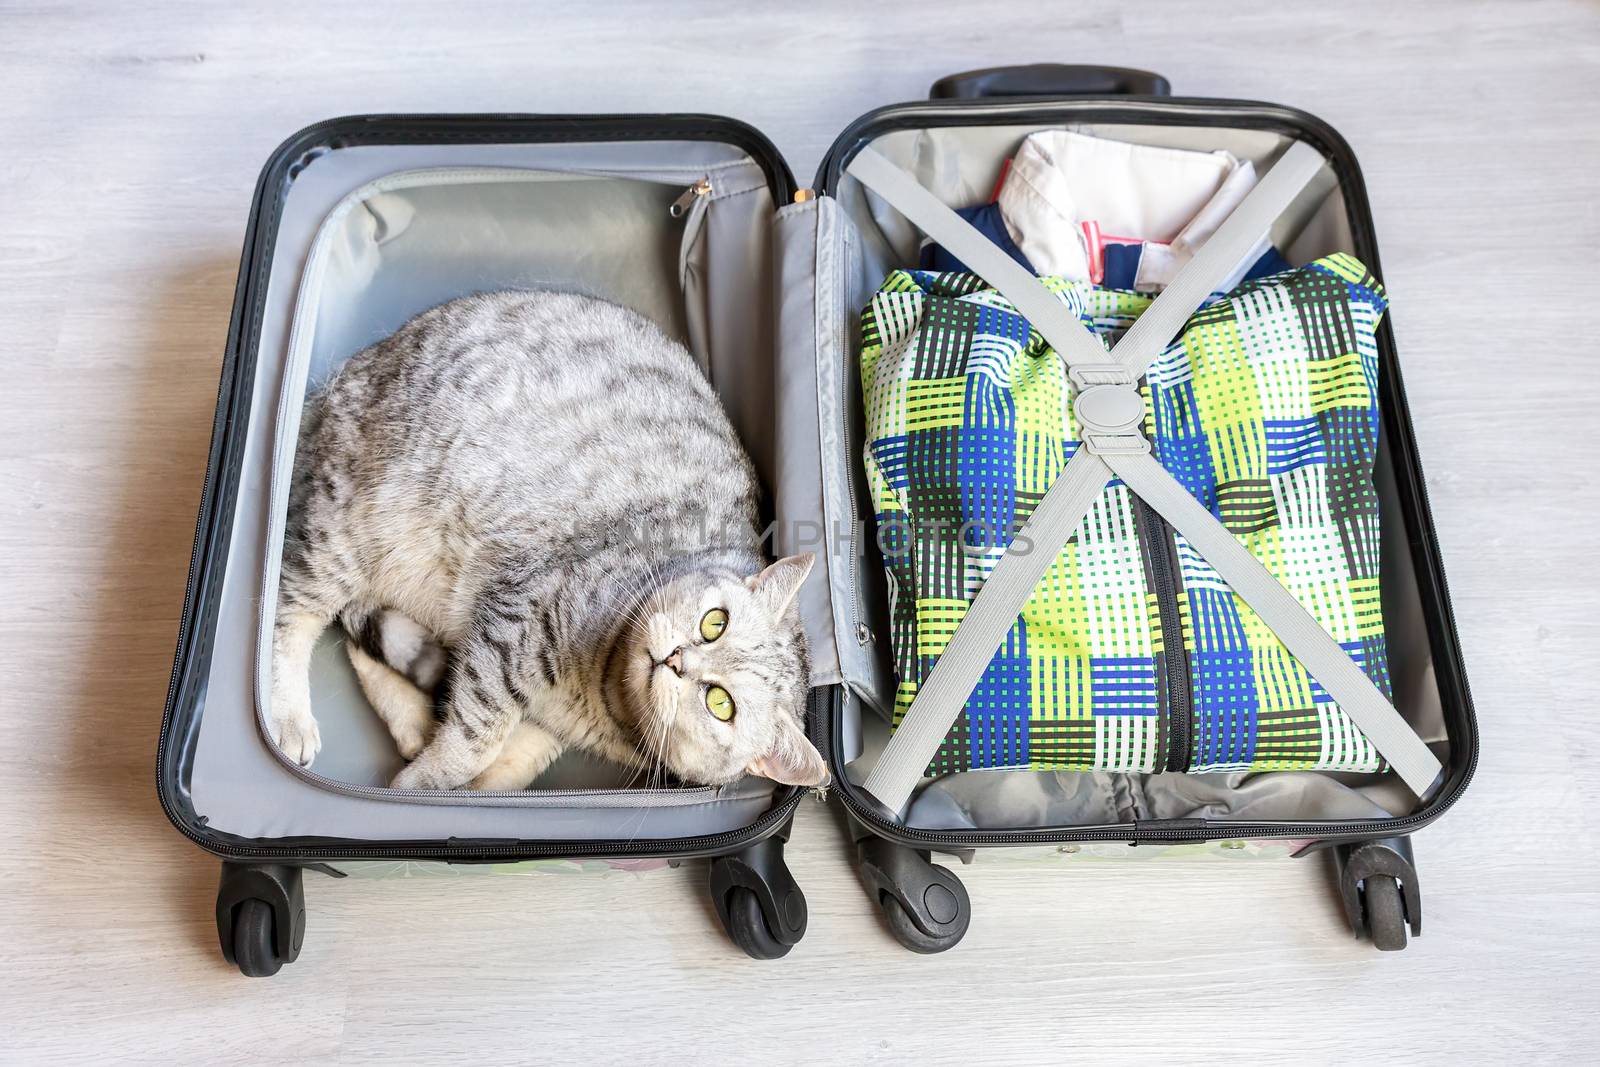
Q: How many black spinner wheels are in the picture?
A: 4